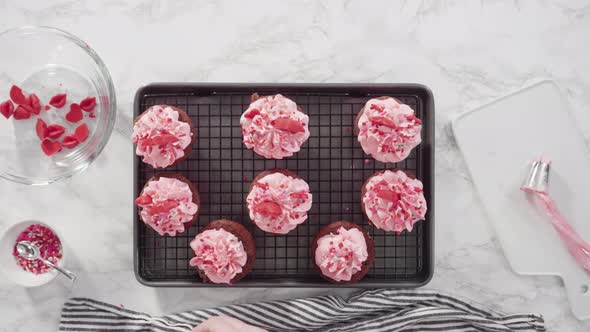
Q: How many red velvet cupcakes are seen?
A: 8